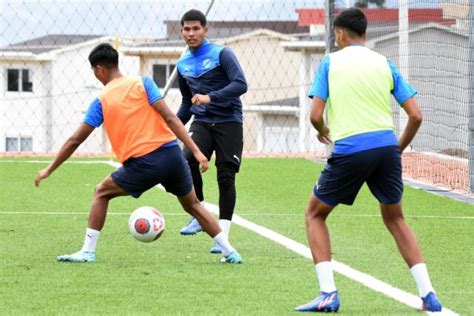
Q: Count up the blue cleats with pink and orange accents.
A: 2